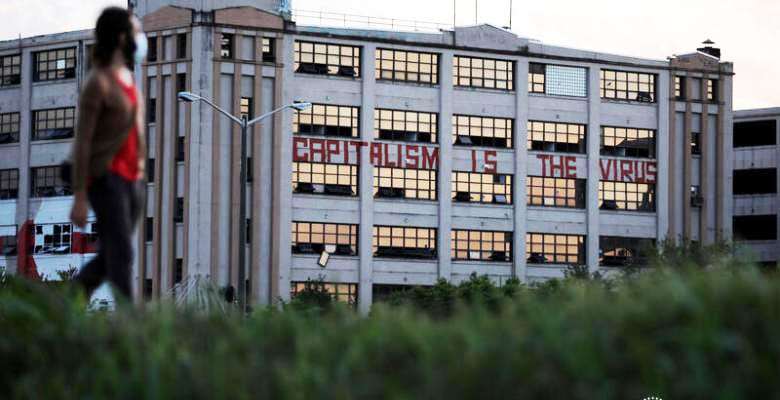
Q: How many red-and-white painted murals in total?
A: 1